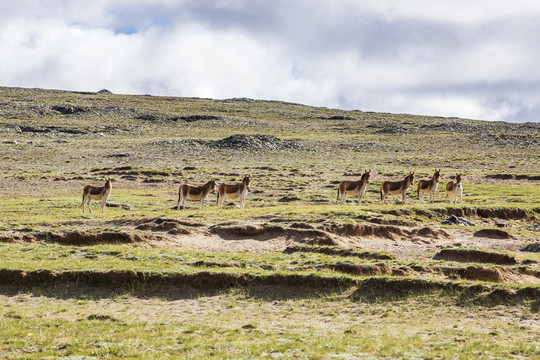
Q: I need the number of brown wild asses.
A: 7